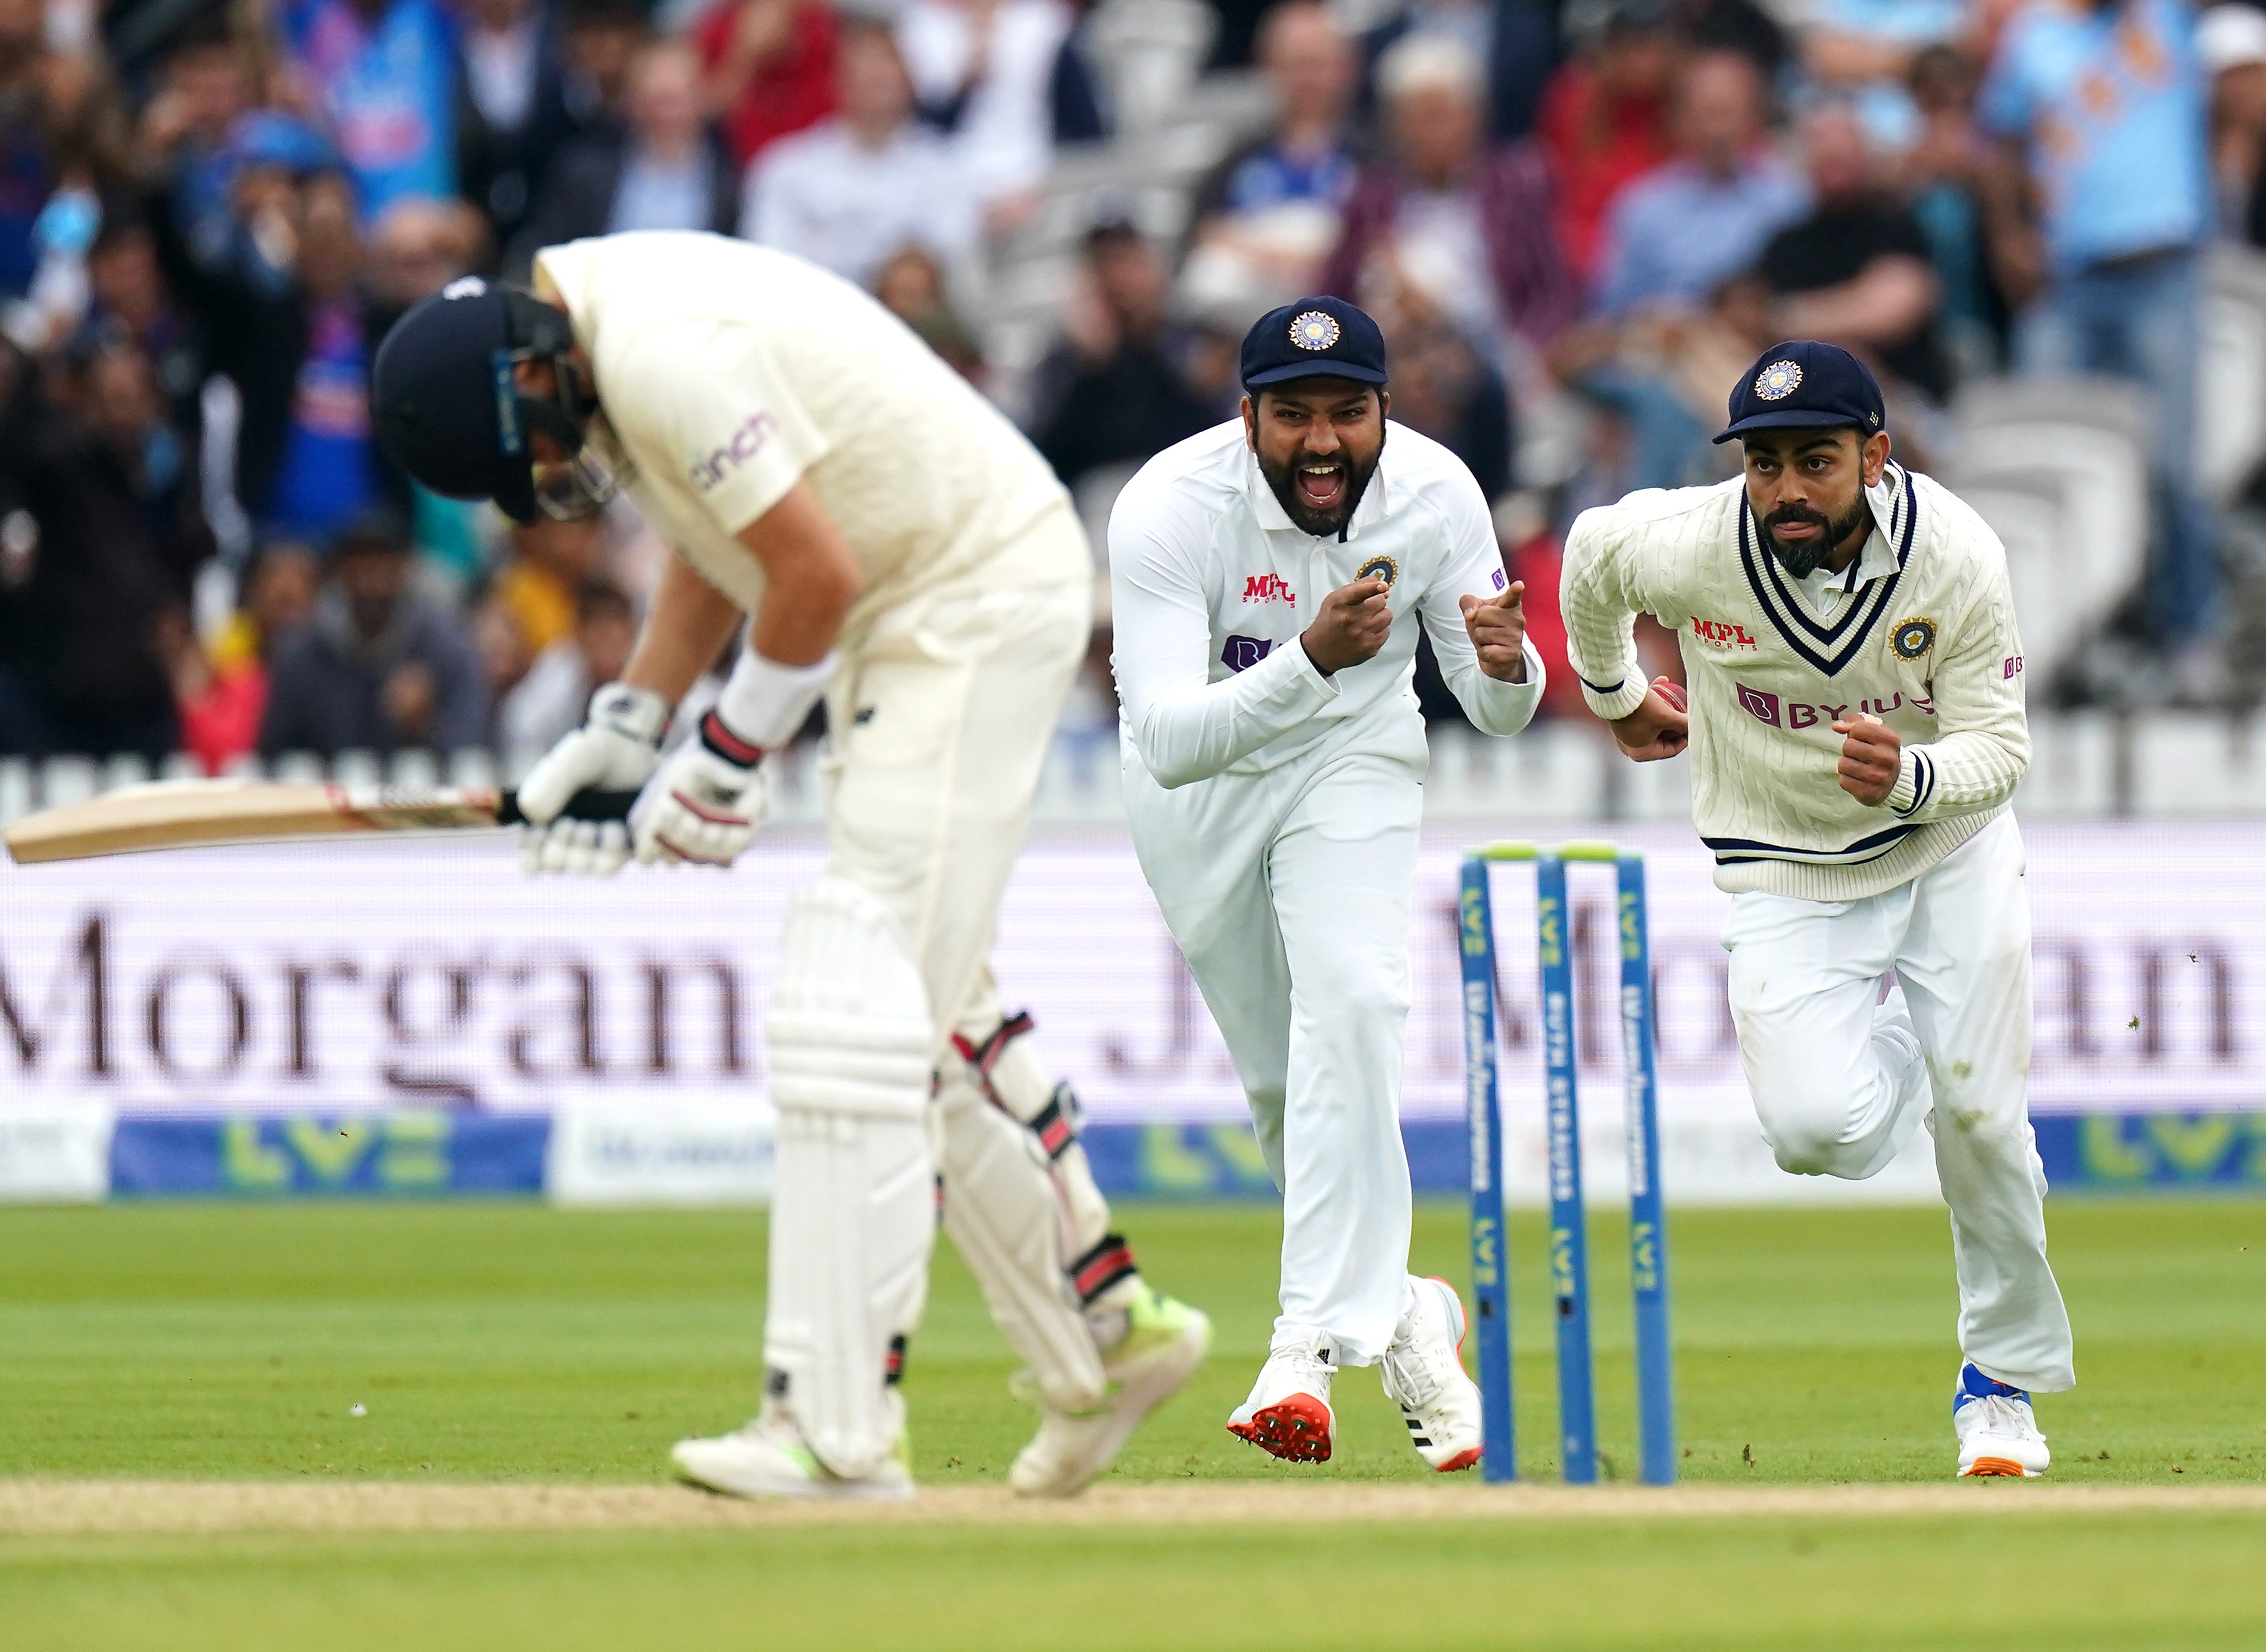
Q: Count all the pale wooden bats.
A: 1